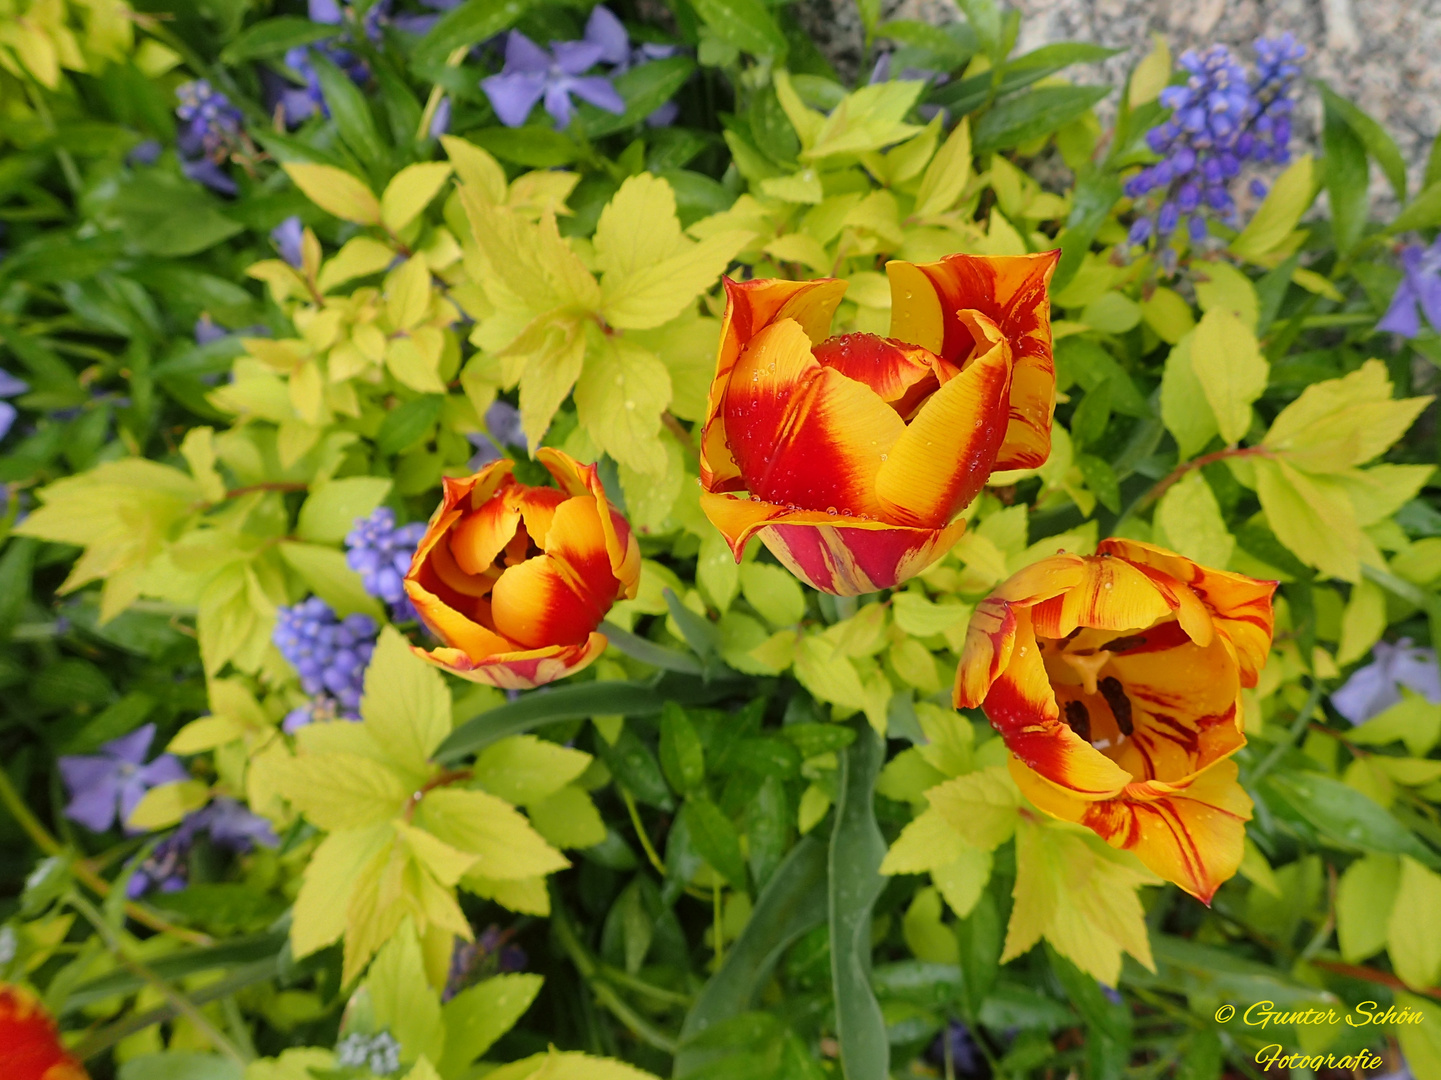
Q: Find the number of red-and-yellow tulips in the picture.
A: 3